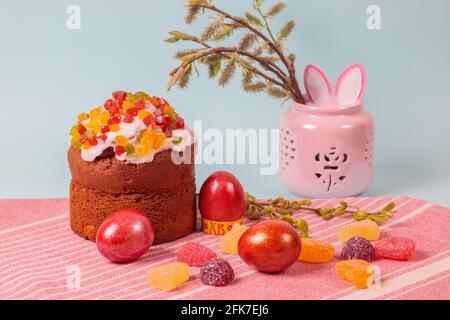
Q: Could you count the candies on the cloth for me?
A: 9